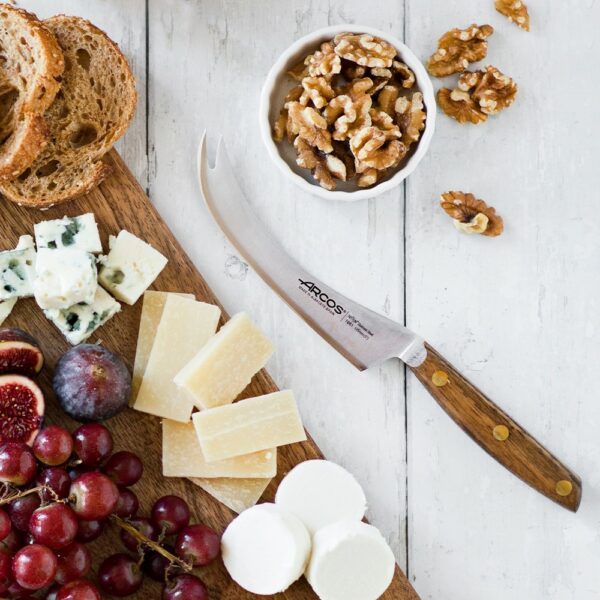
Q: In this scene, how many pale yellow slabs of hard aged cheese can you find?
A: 6